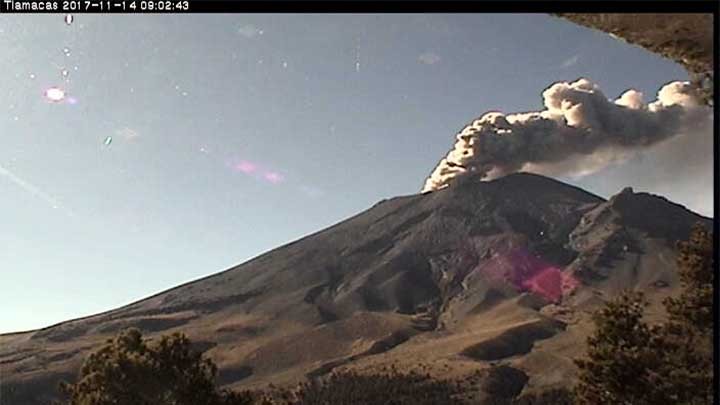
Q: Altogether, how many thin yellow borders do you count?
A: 0